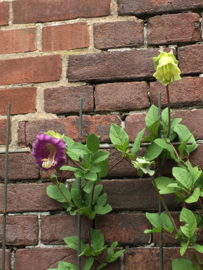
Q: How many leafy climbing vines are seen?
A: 2